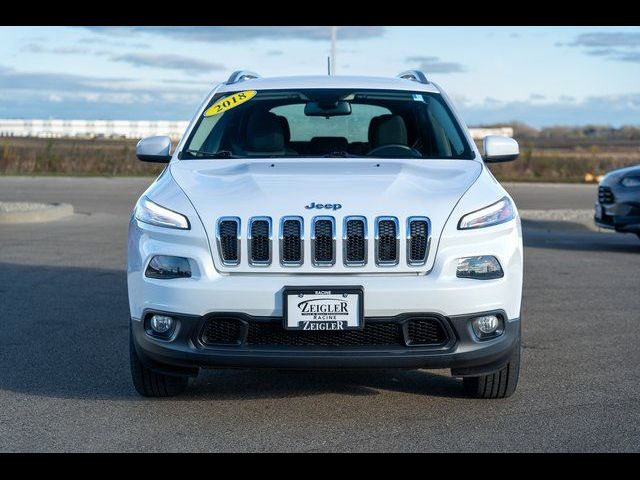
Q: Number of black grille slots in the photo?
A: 7